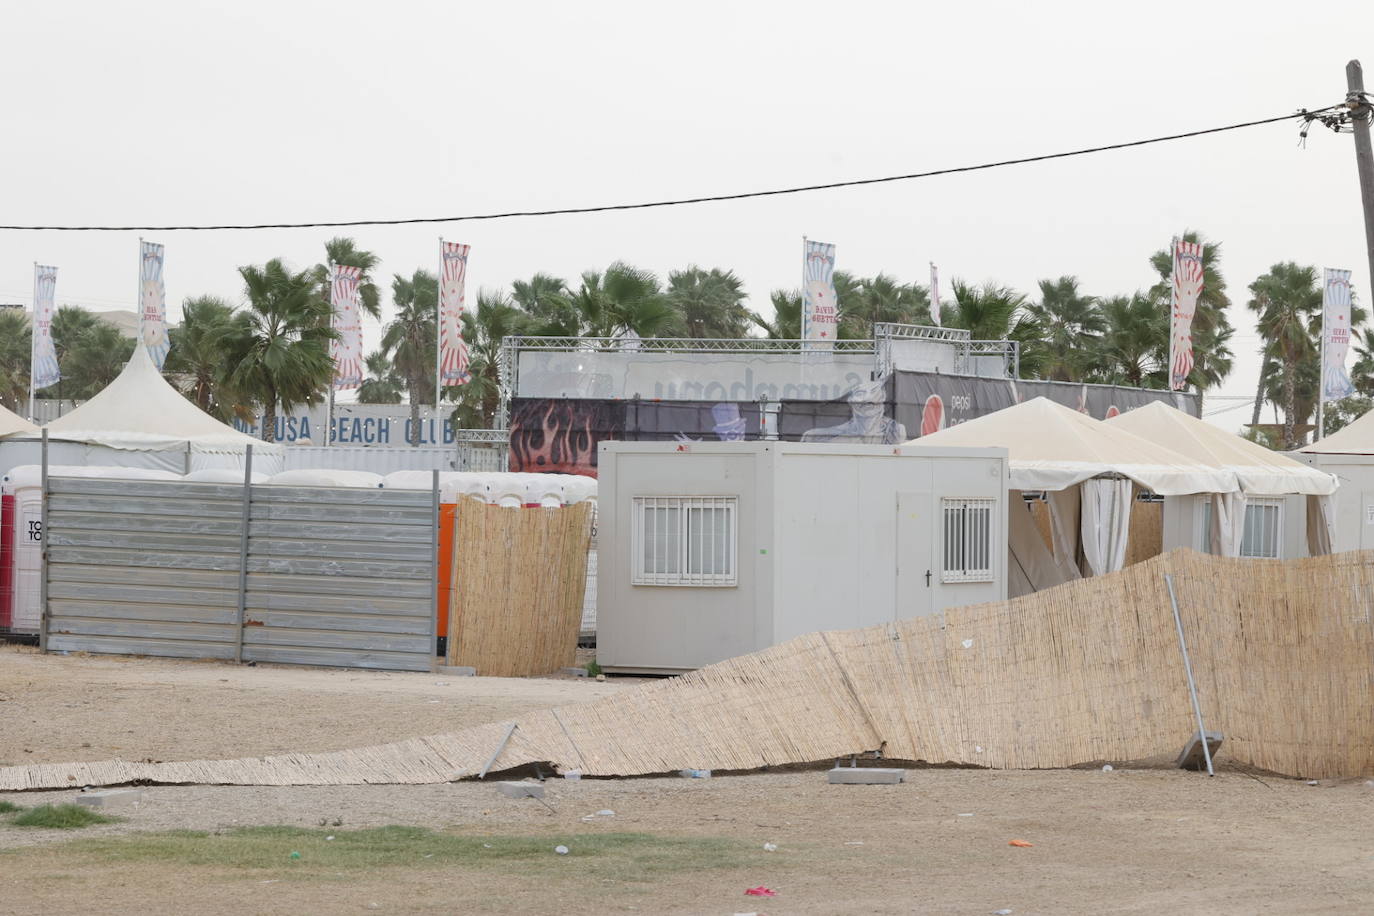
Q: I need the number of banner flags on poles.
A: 8